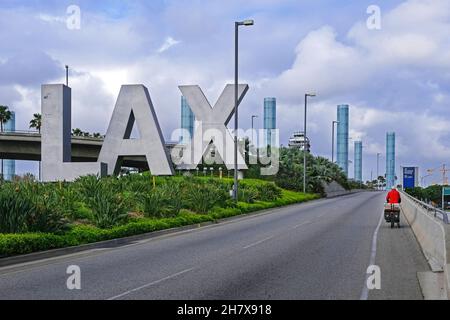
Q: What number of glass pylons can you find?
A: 6